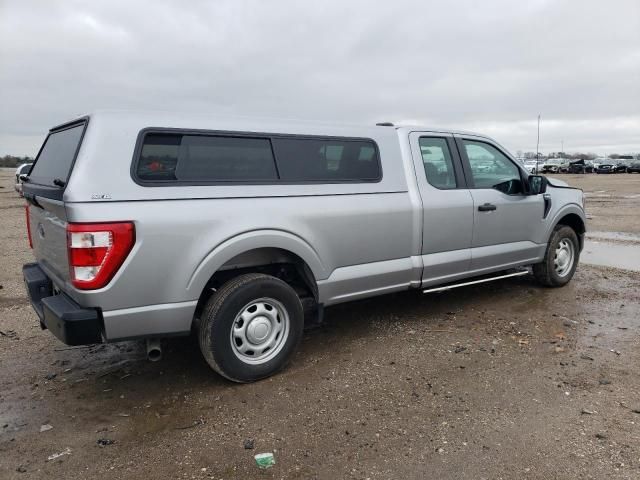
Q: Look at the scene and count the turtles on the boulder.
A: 0